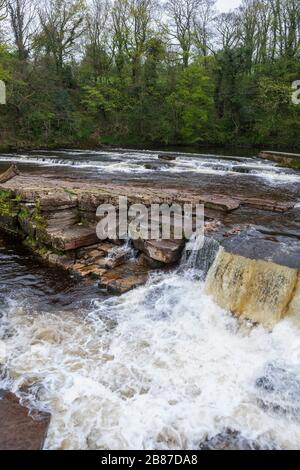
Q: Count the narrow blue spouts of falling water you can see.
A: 2